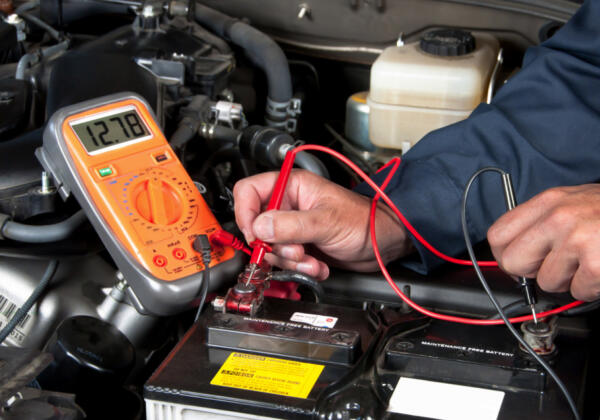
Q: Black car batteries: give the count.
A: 1